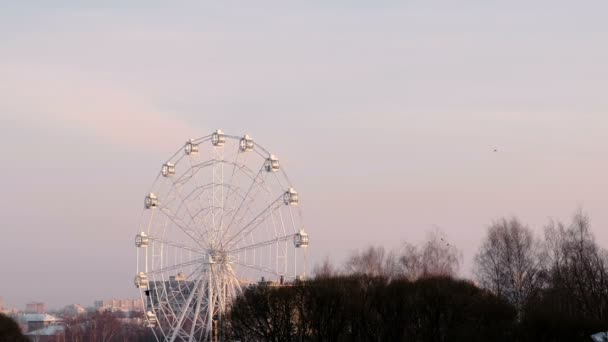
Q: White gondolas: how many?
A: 11